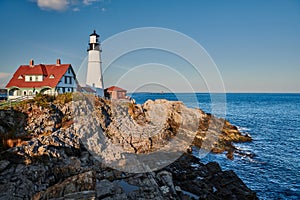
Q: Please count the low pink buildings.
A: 1